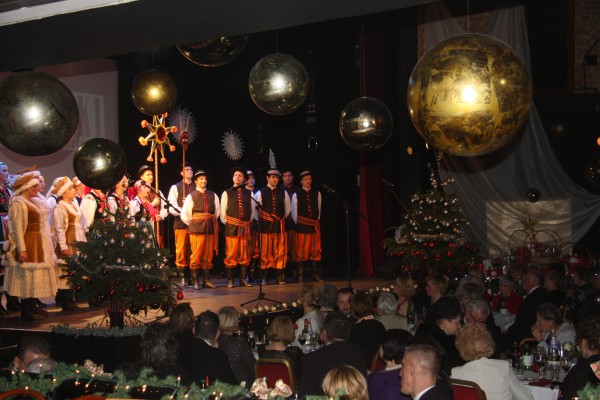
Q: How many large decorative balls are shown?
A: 7